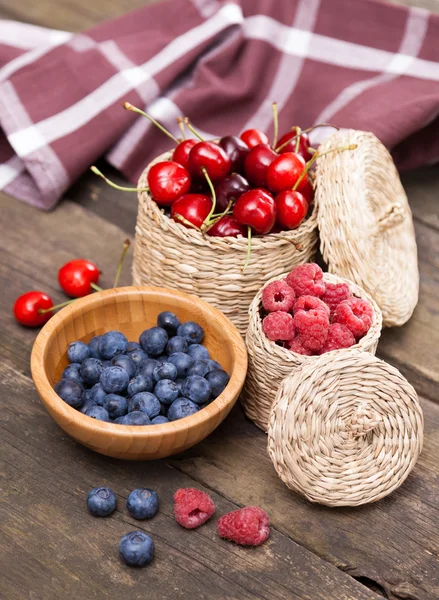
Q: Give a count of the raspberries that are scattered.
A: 2